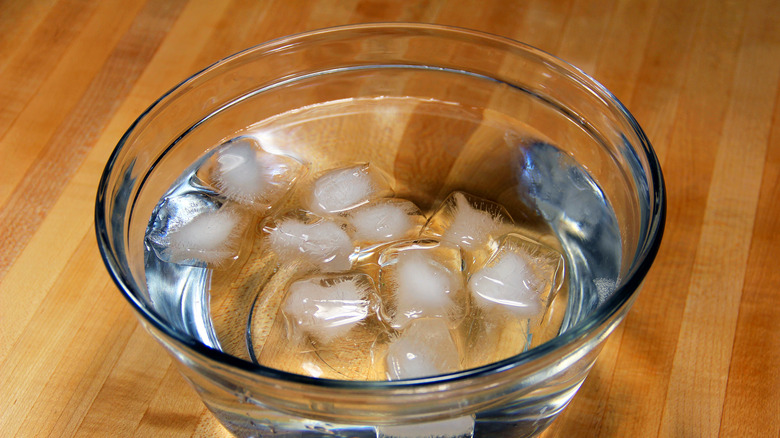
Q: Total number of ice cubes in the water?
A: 10